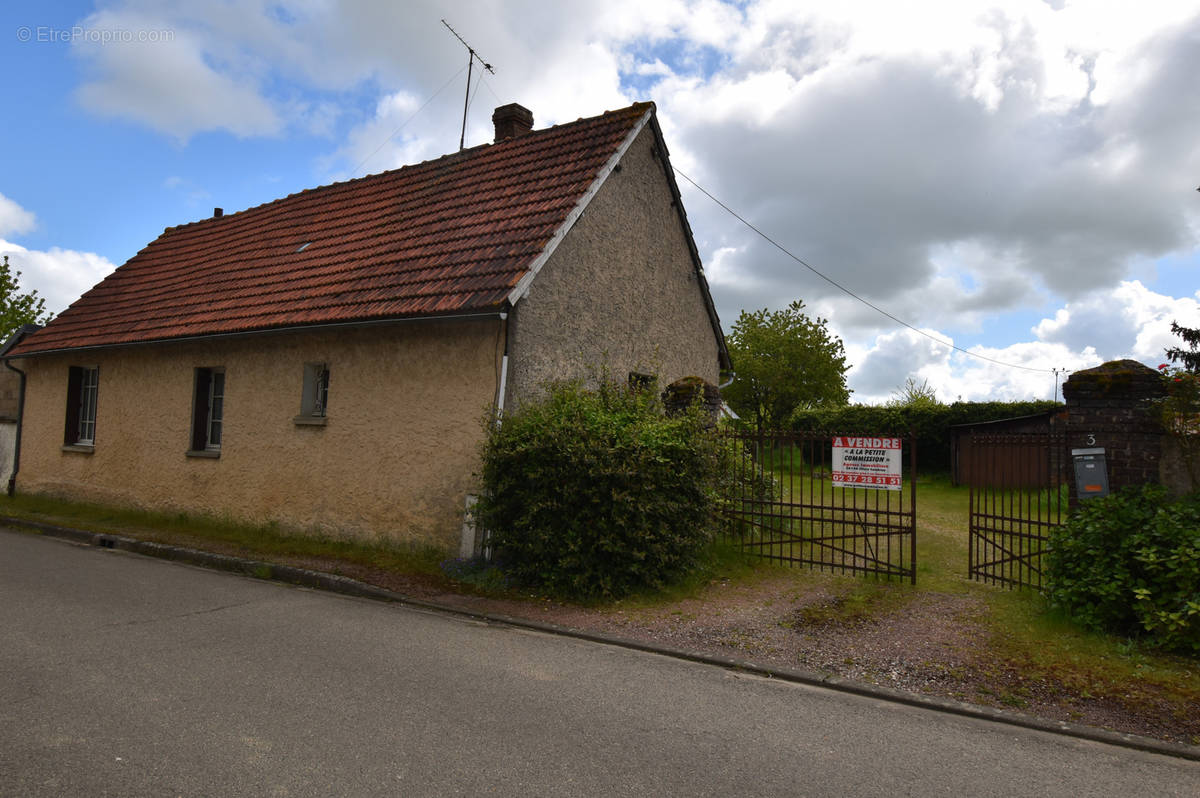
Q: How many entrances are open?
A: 1